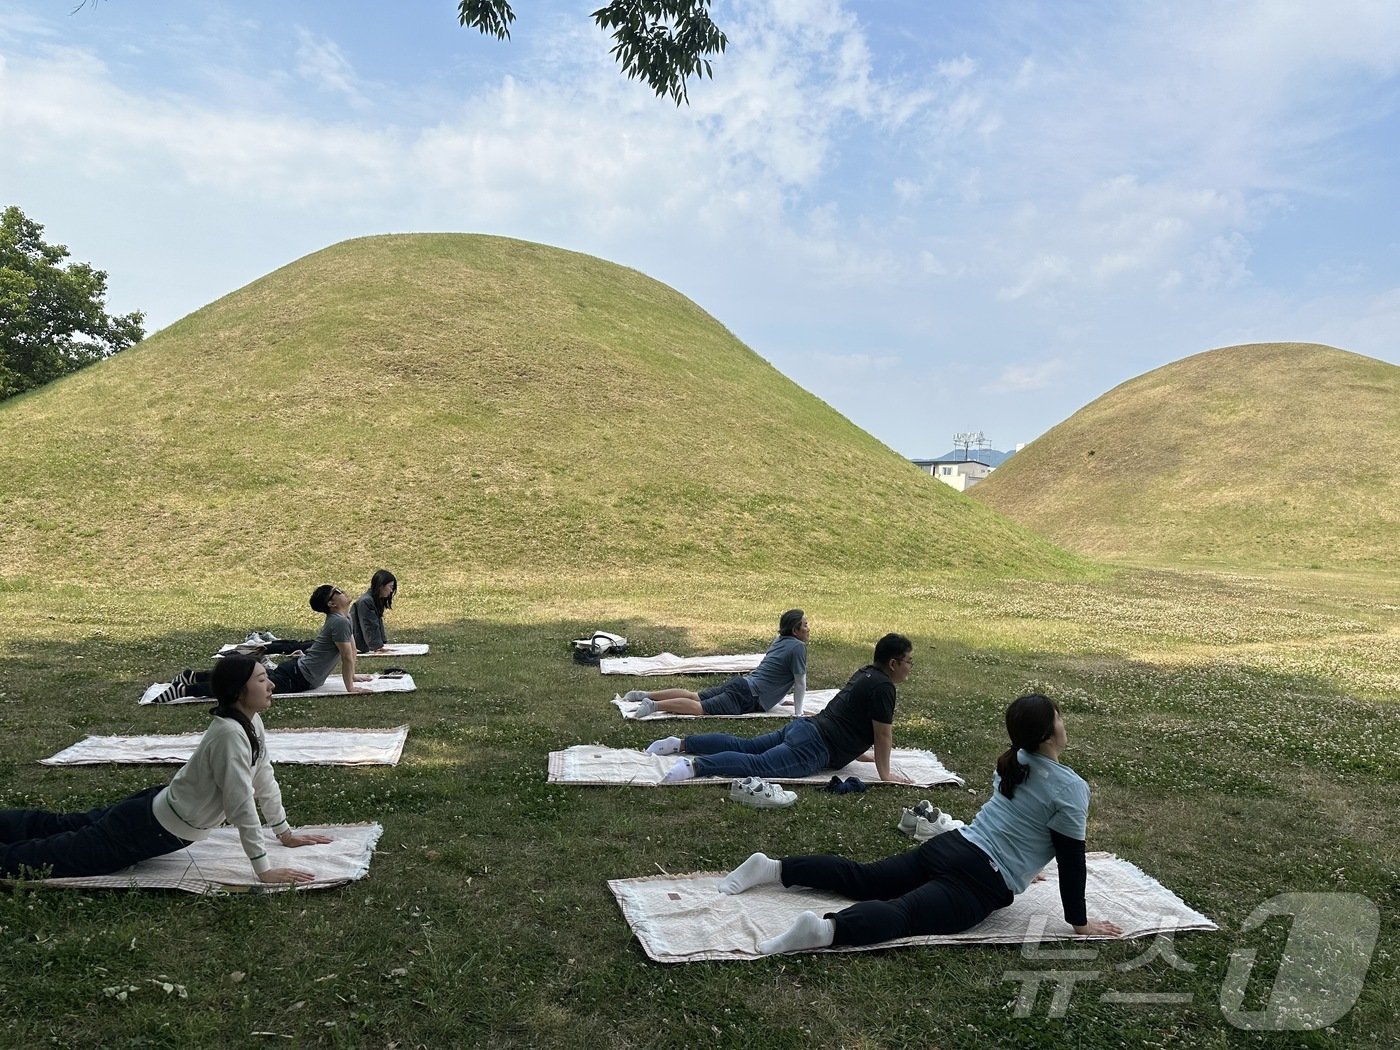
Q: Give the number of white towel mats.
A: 8